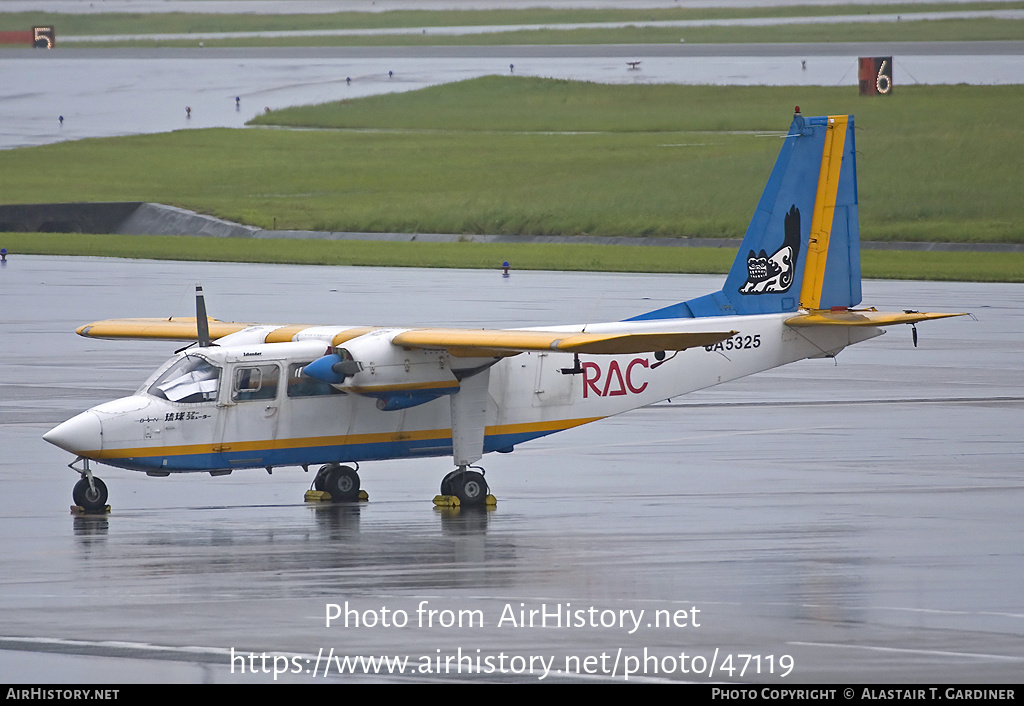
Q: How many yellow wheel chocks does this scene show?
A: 6